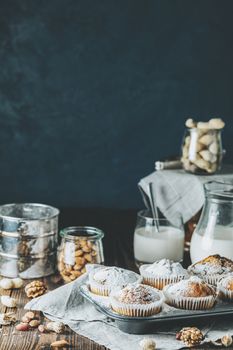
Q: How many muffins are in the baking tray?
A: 6